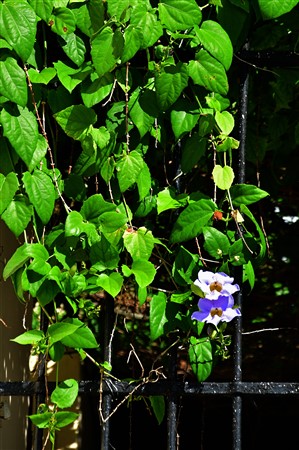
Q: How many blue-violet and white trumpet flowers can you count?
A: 2